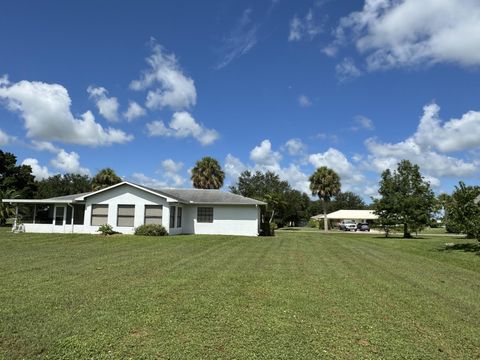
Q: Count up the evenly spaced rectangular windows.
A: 3